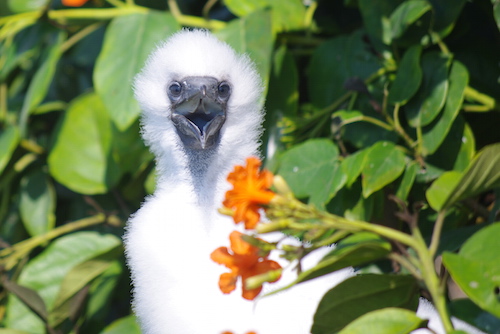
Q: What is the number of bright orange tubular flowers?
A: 2